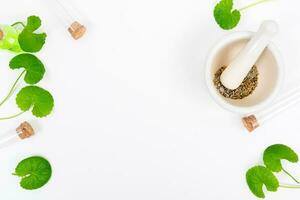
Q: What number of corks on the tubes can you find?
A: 3